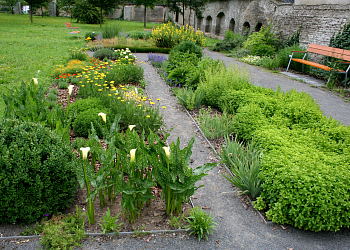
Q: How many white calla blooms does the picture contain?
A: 7